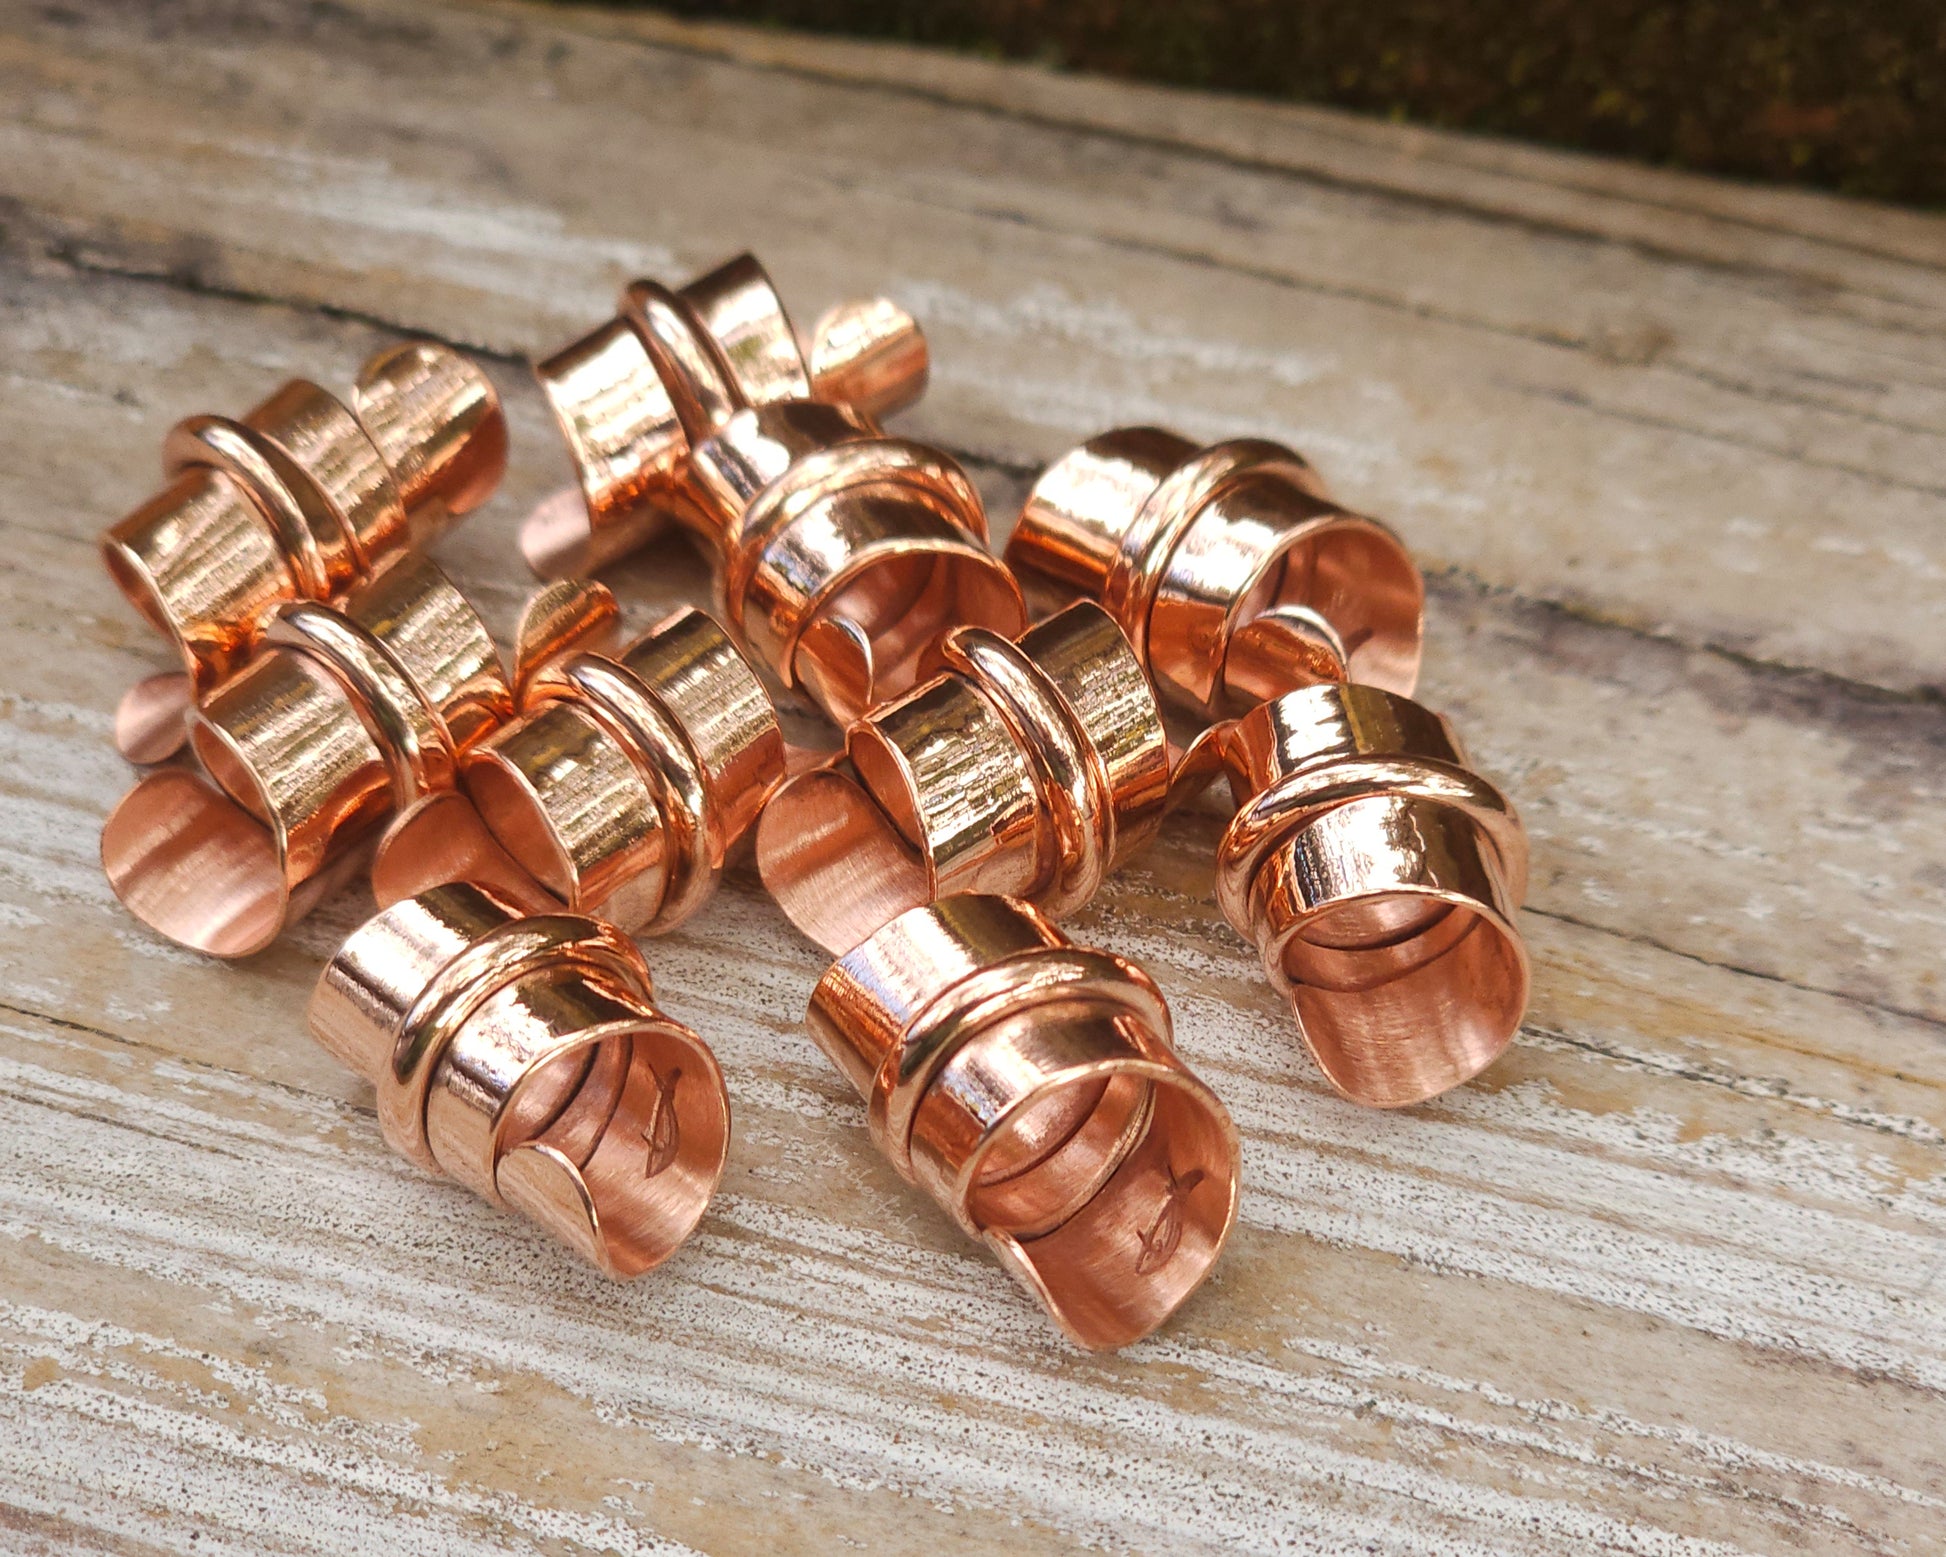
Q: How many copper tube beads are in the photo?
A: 10